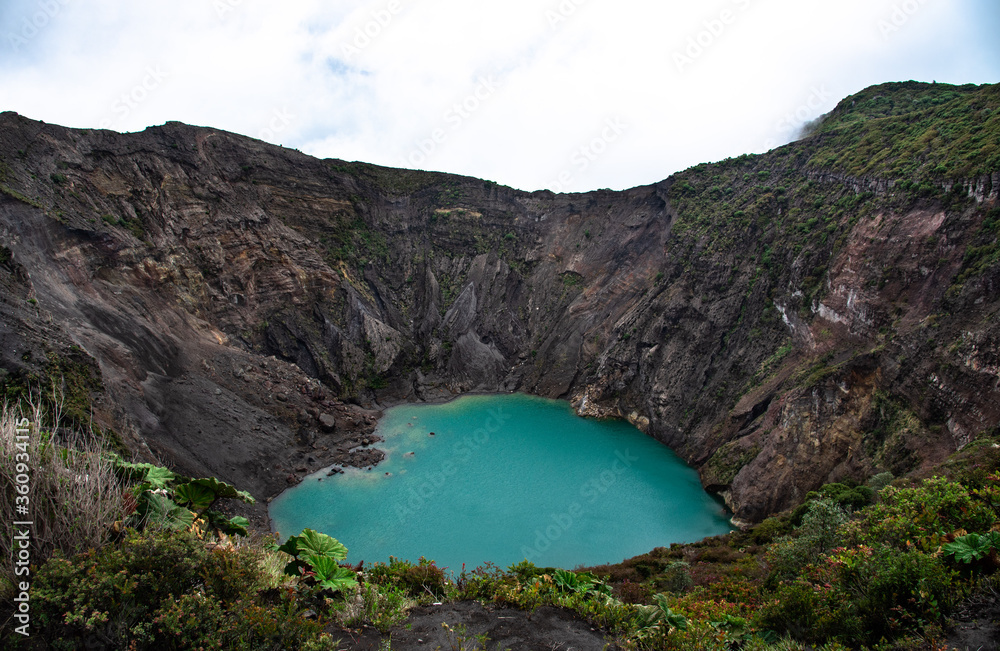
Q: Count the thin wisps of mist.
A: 1